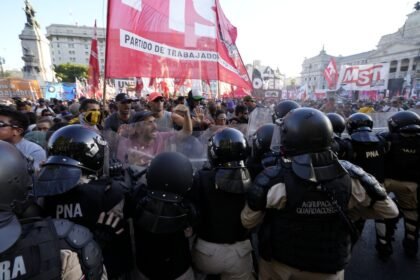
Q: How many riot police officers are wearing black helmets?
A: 10